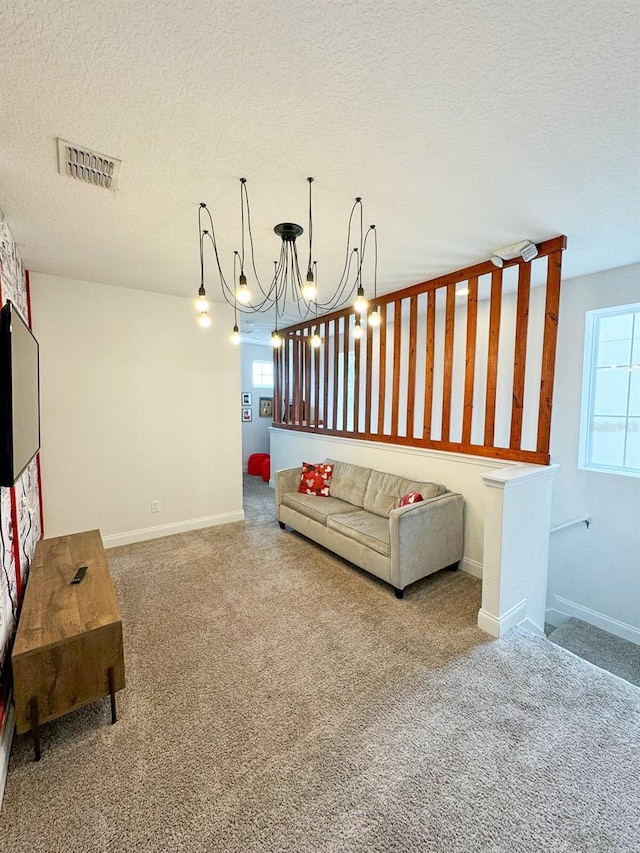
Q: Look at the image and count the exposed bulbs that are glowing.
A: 10